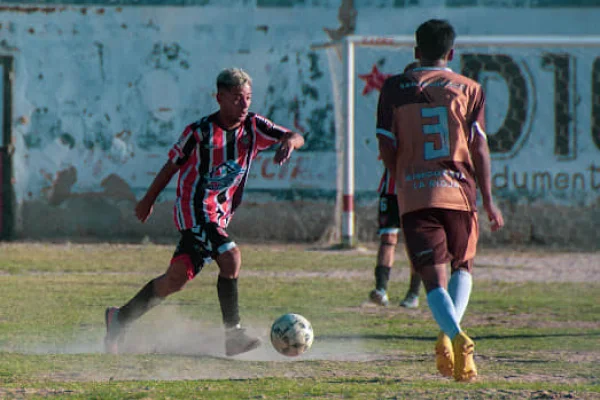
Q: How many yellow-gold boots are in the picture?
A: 2